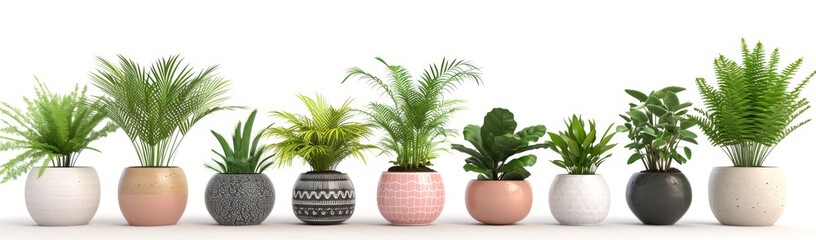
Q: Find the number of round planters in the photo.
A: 9